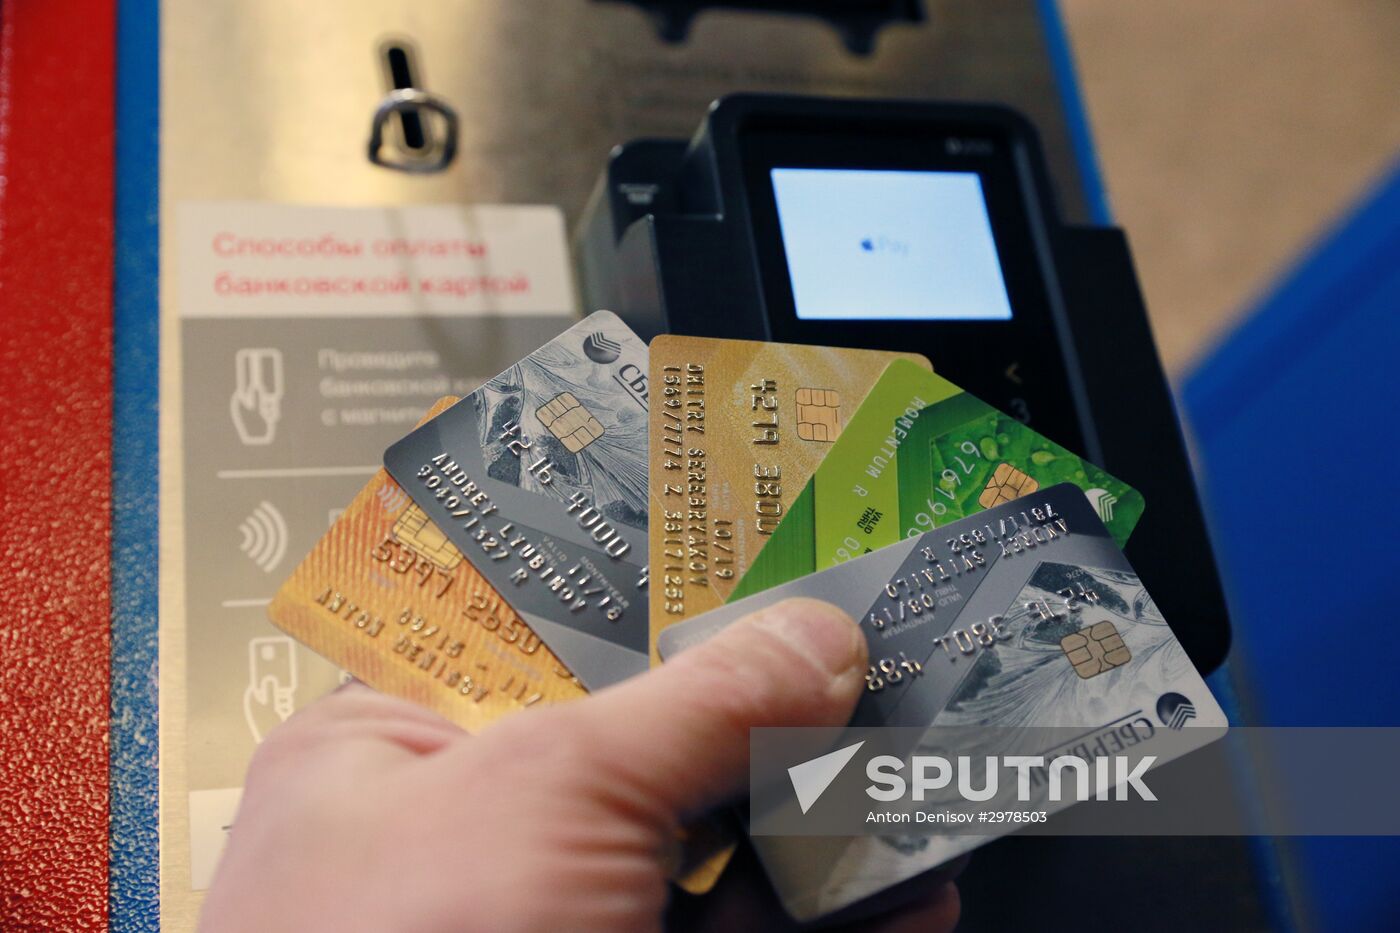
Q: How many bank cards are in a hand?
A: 5